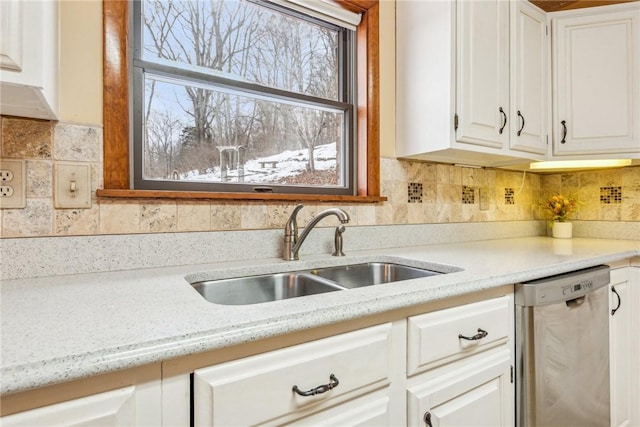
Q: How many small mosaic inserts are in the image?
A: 4